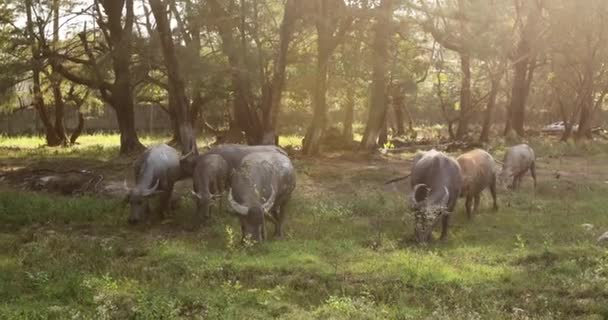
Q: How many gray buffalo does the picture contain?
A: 6